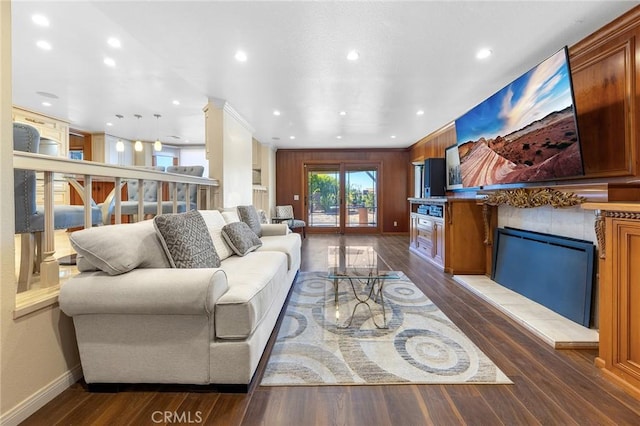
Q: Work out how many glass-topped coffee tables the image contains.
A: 1